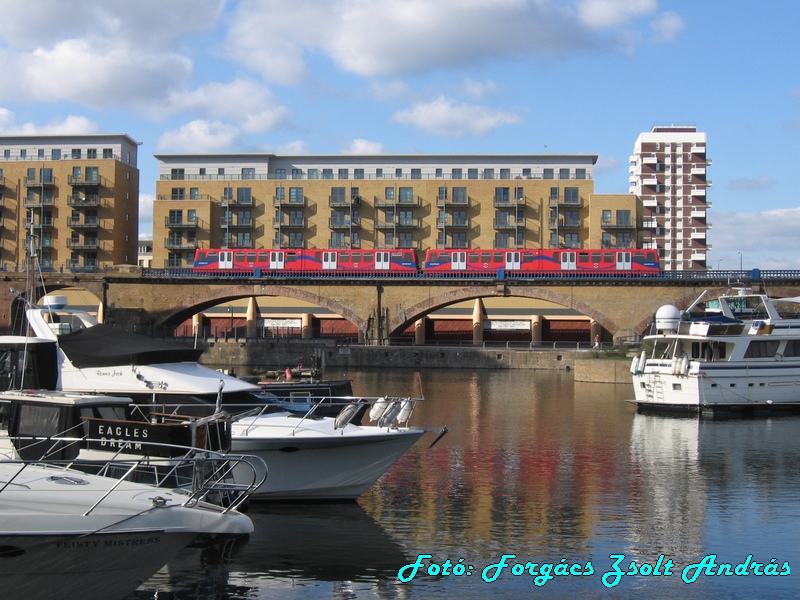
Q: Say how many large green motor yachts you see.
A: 0